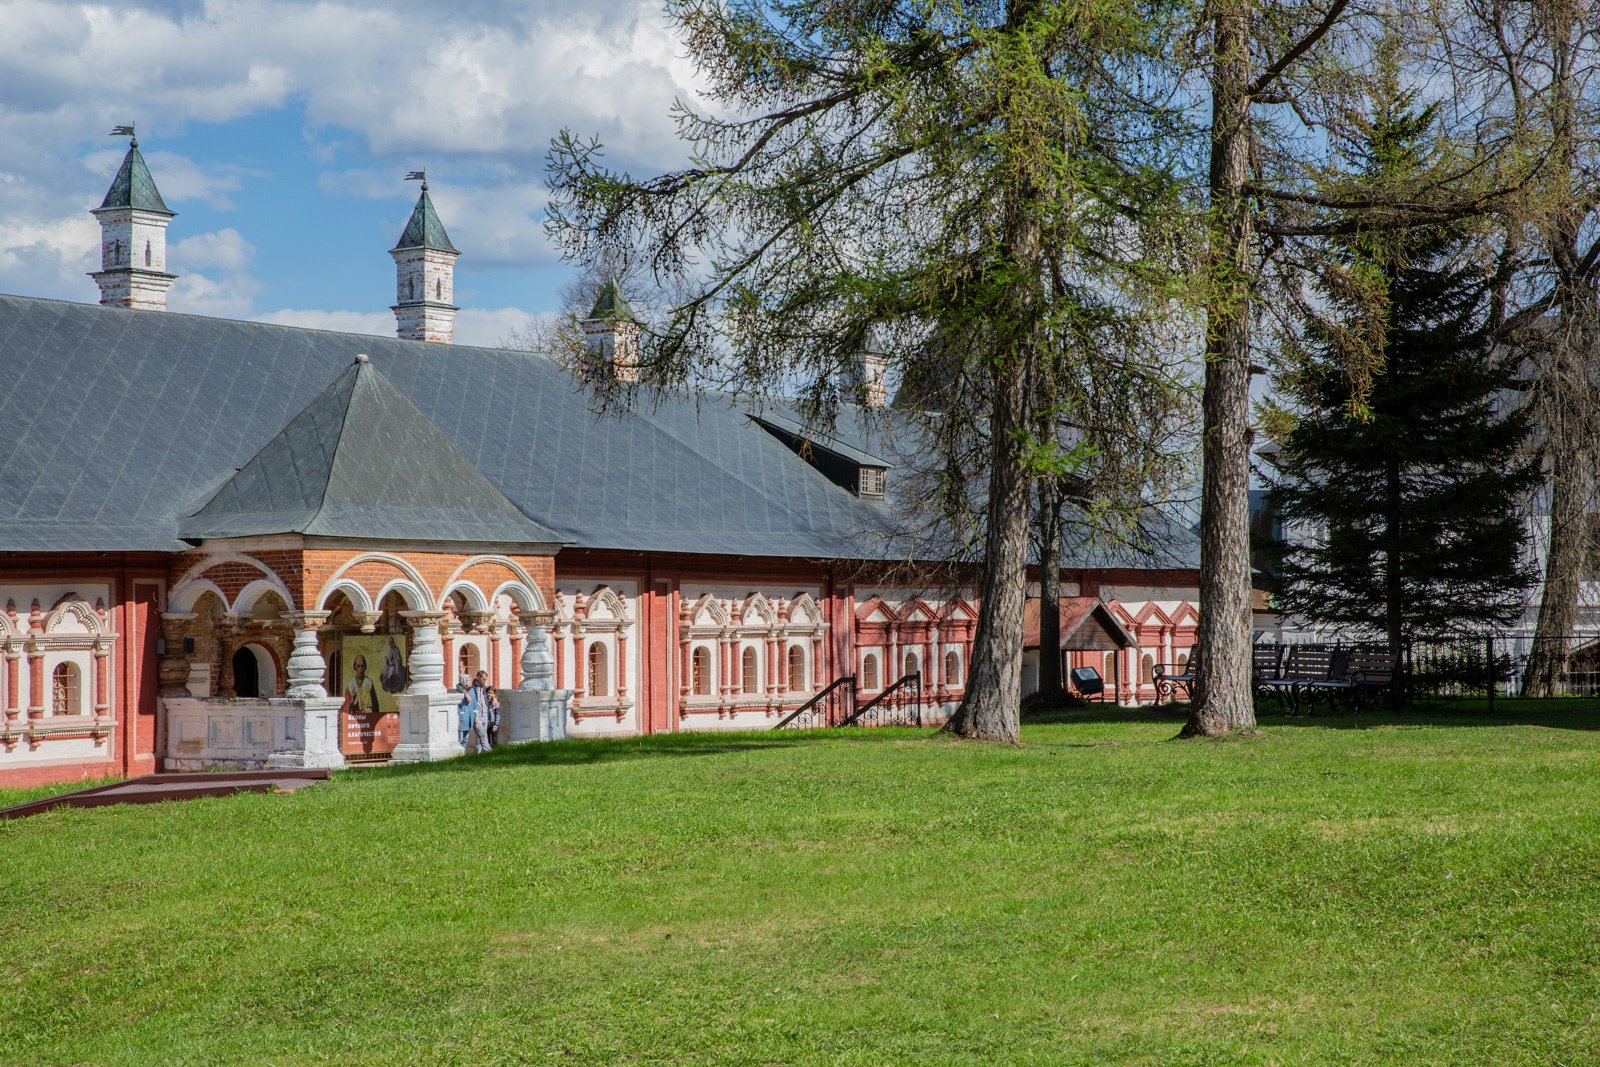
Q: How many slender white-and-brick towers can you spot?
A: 4